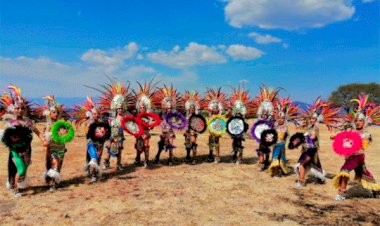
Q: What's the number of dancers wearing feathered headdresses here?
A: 13